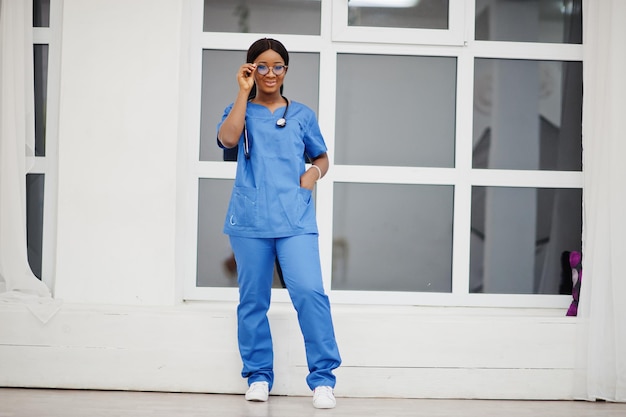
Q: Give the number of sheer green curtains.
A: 0